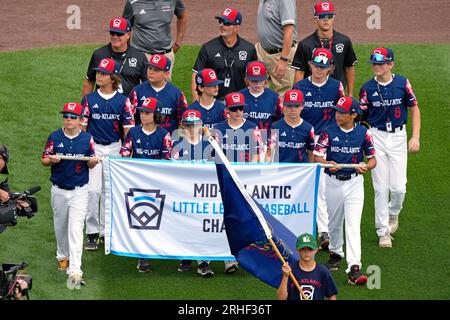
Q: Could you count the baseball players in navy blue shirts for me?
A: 12